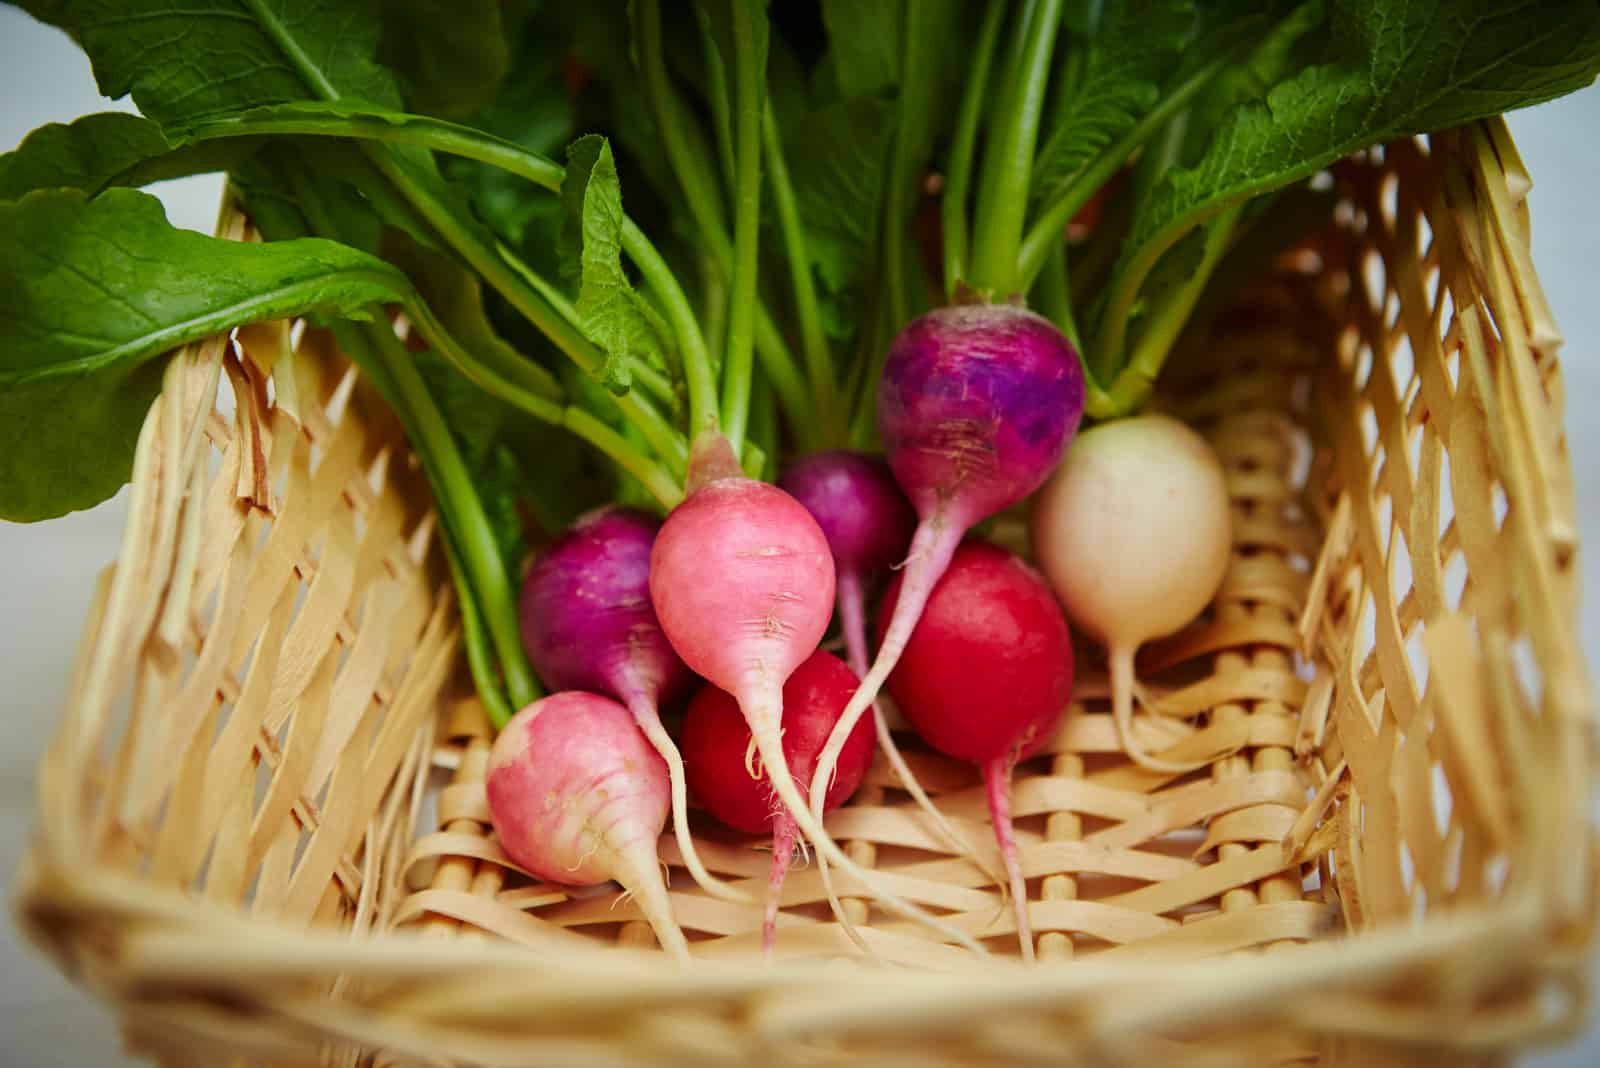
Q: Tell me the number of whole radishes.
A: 8